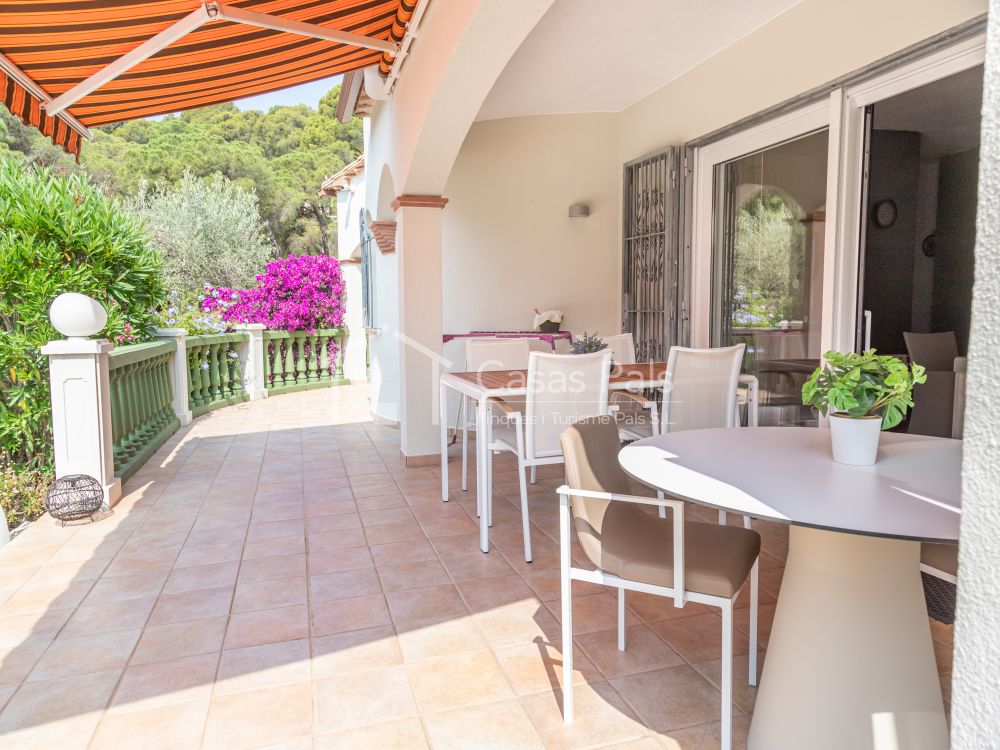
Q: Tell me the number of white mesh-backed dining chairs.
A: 4